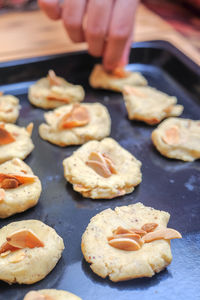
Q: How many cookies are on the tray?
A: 12